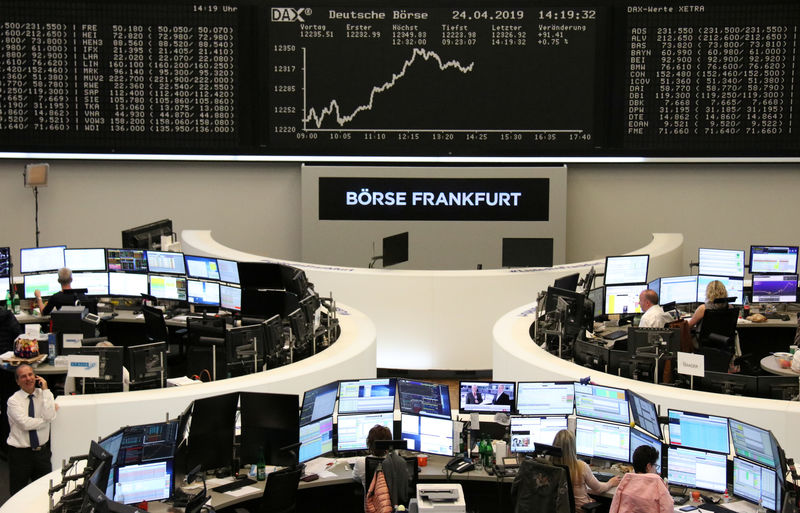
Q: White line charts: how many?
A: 1